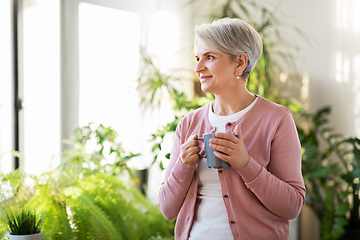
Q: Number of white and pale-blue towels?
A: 0